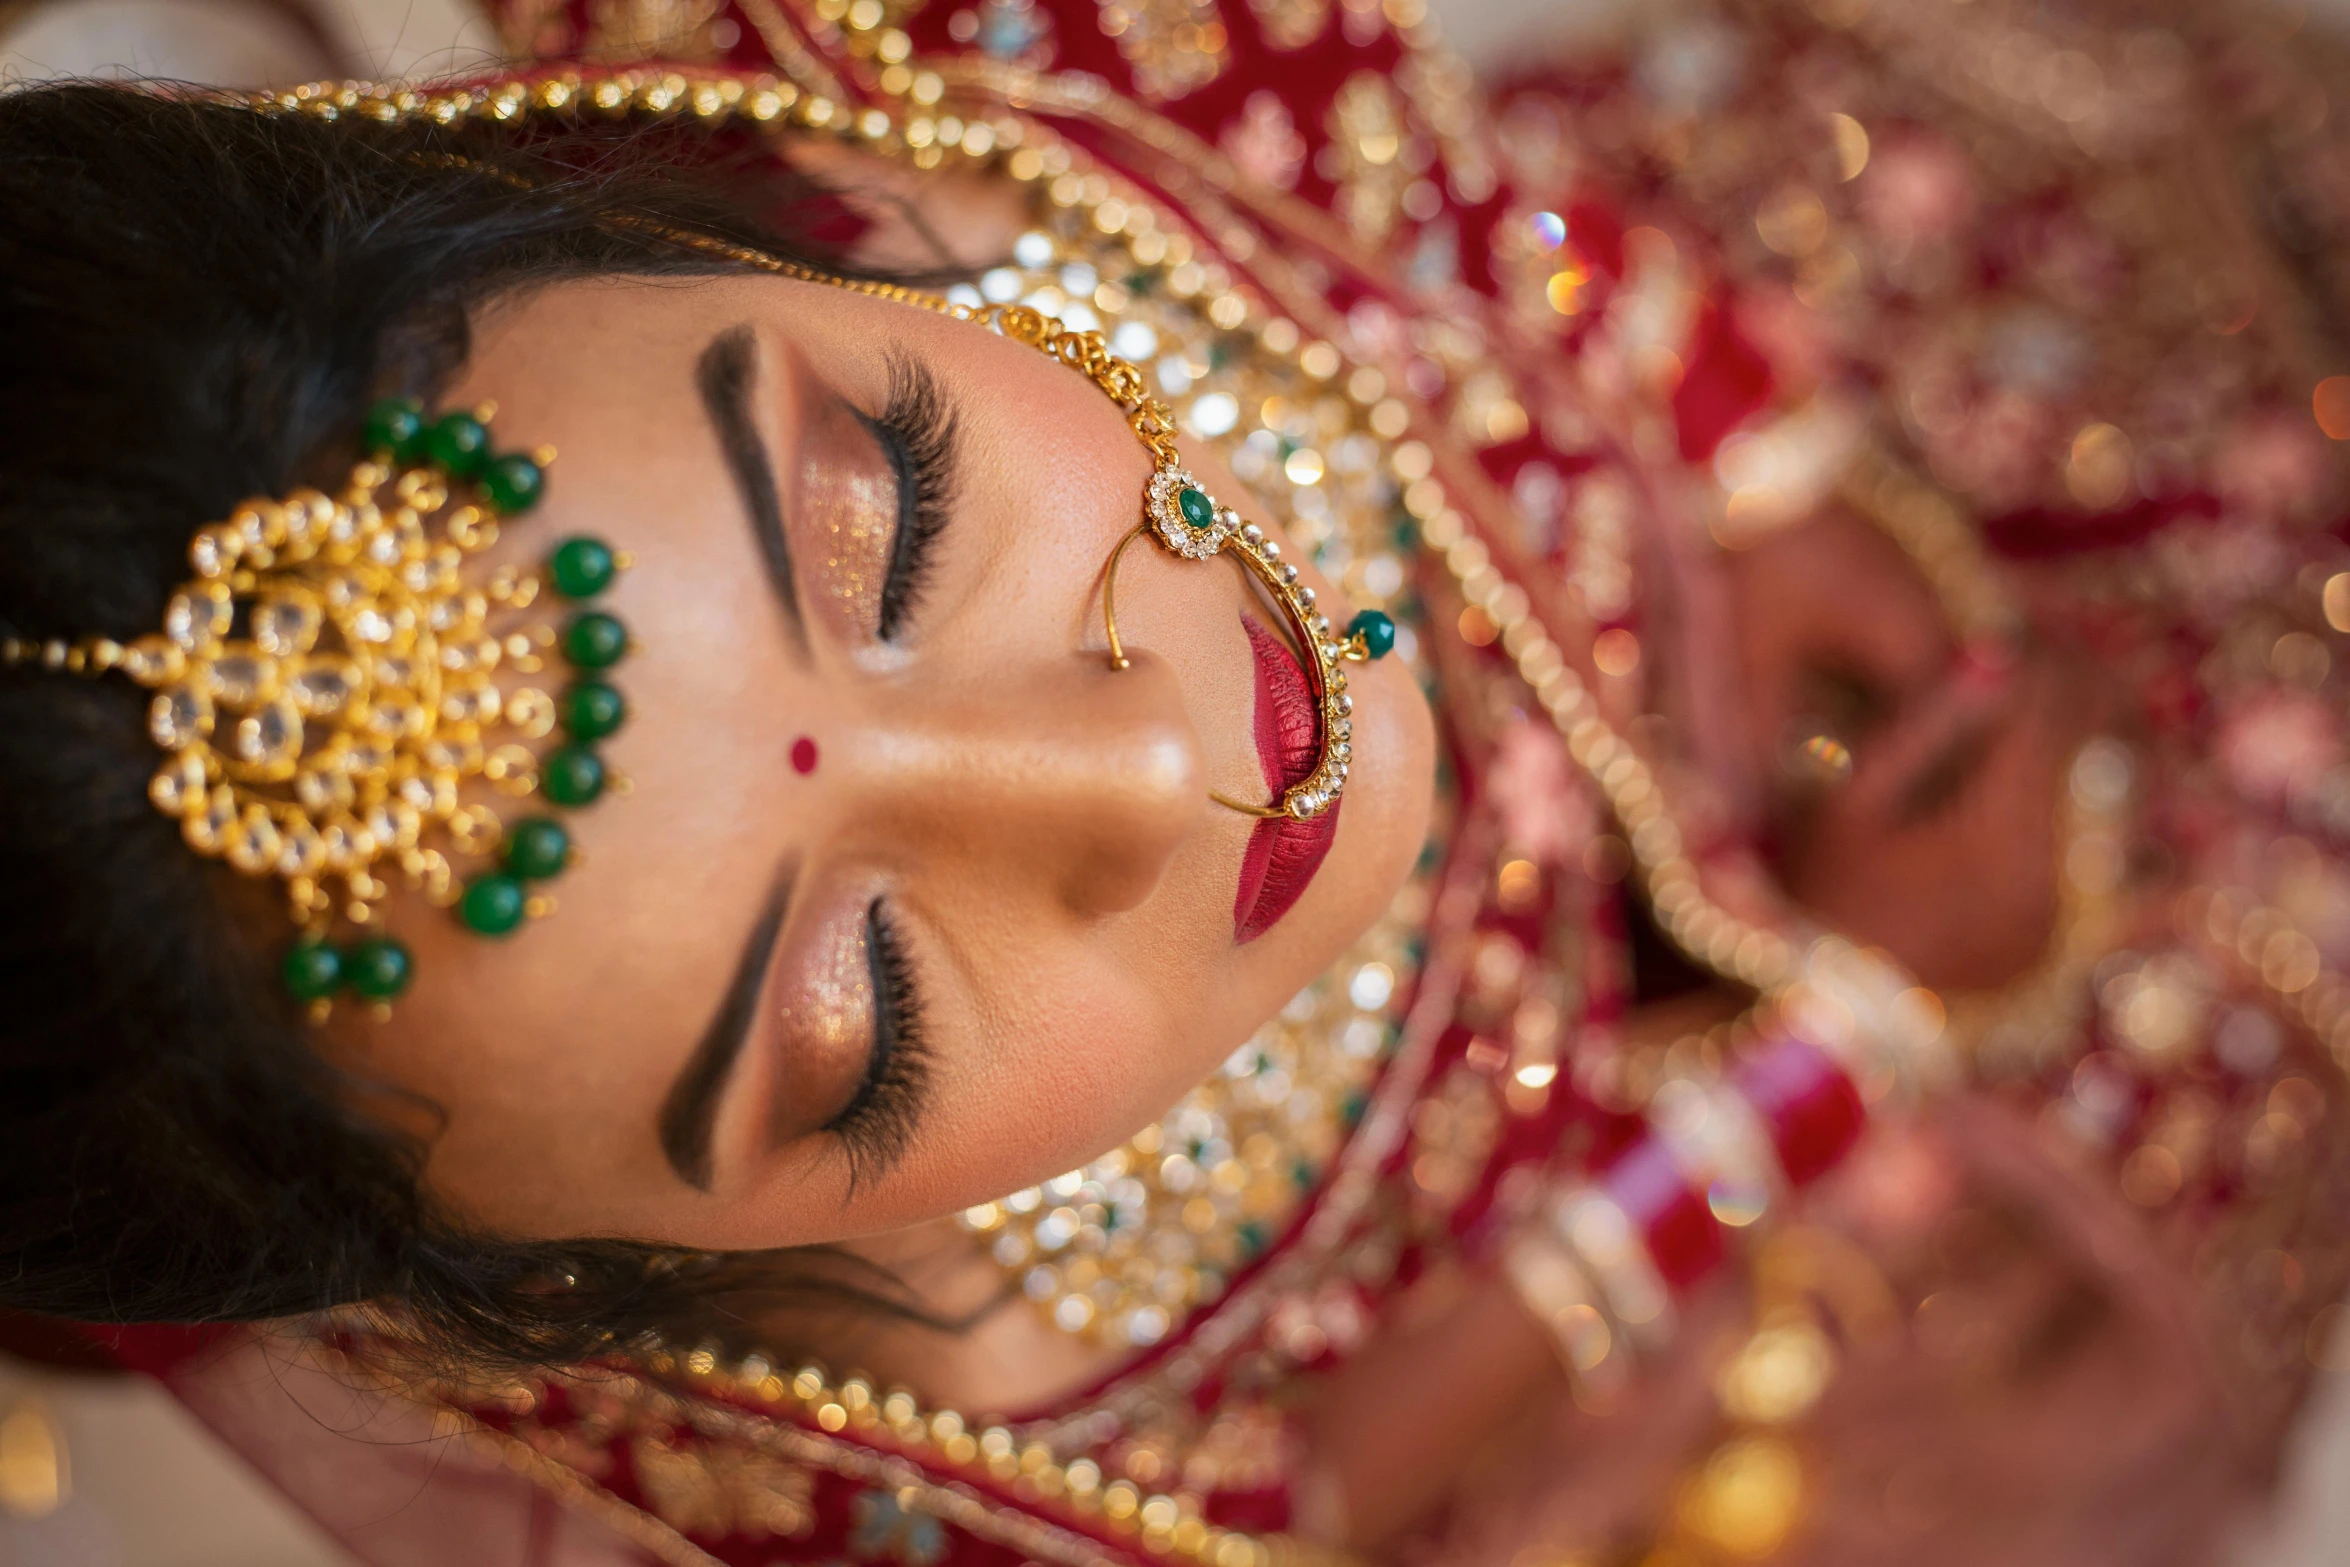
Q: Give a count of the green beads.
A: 12